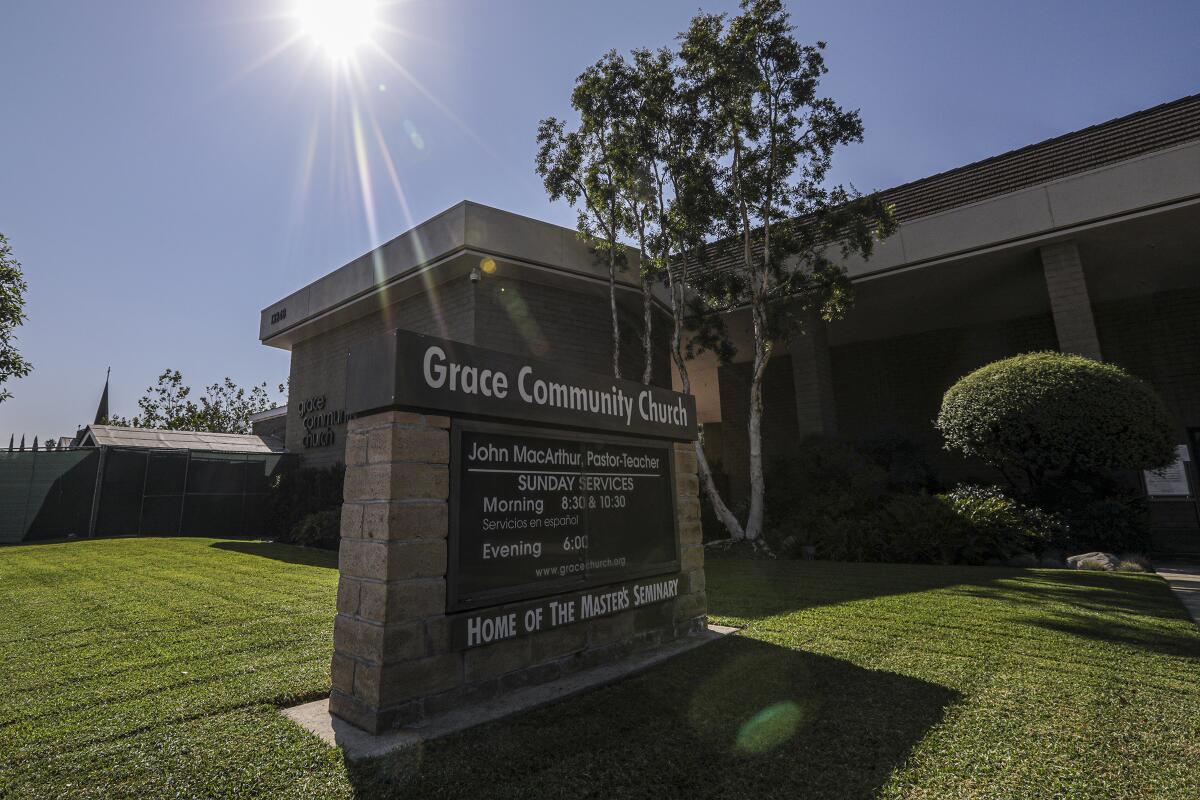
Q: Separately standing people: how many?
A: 0